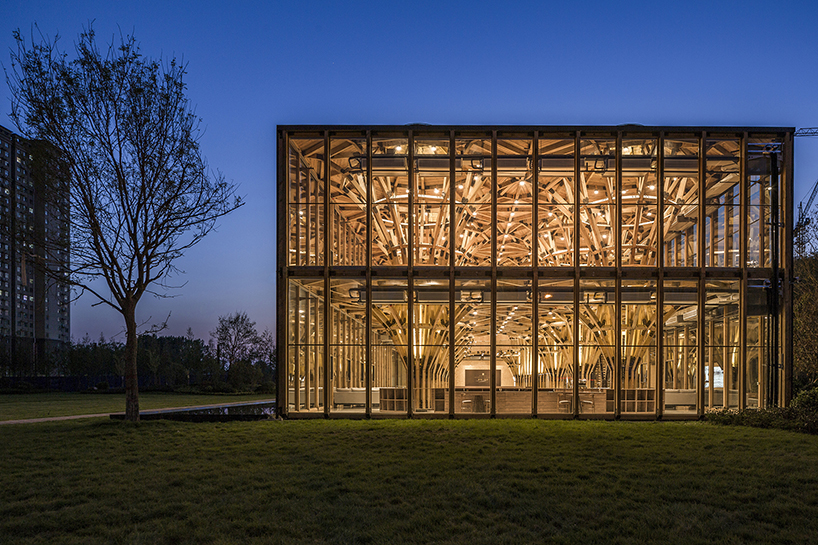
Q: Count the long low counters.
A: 1